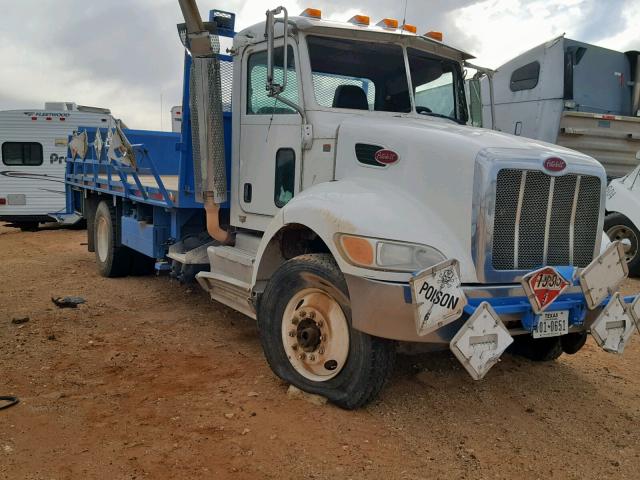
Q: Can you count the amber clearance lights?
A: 5